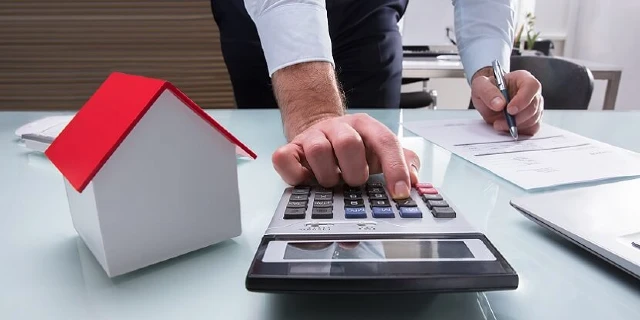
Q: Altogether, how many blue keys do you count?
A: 3